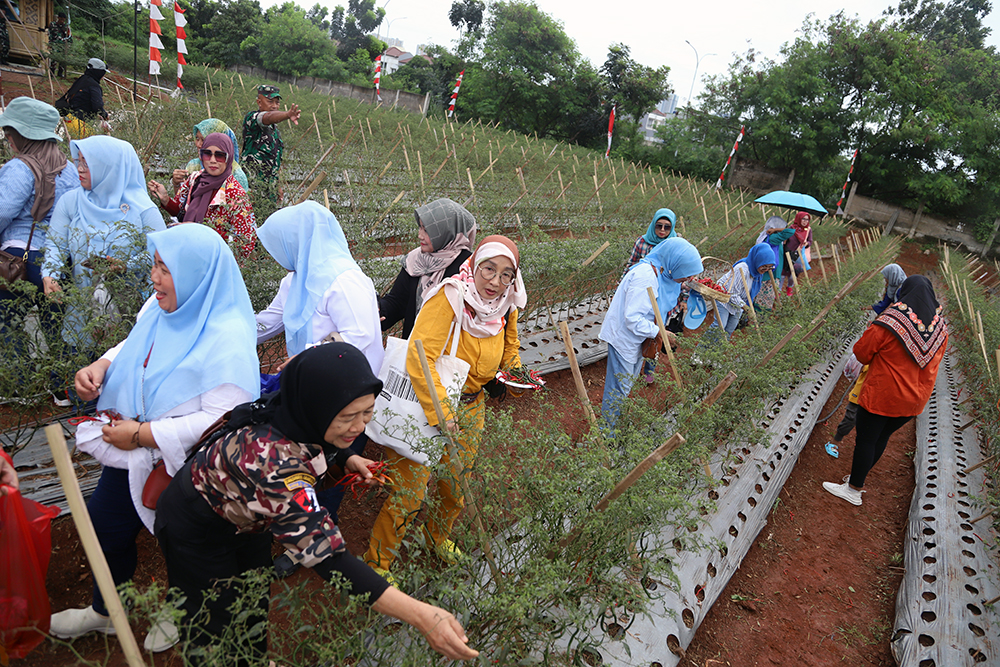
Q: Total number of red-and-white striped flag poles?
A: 7